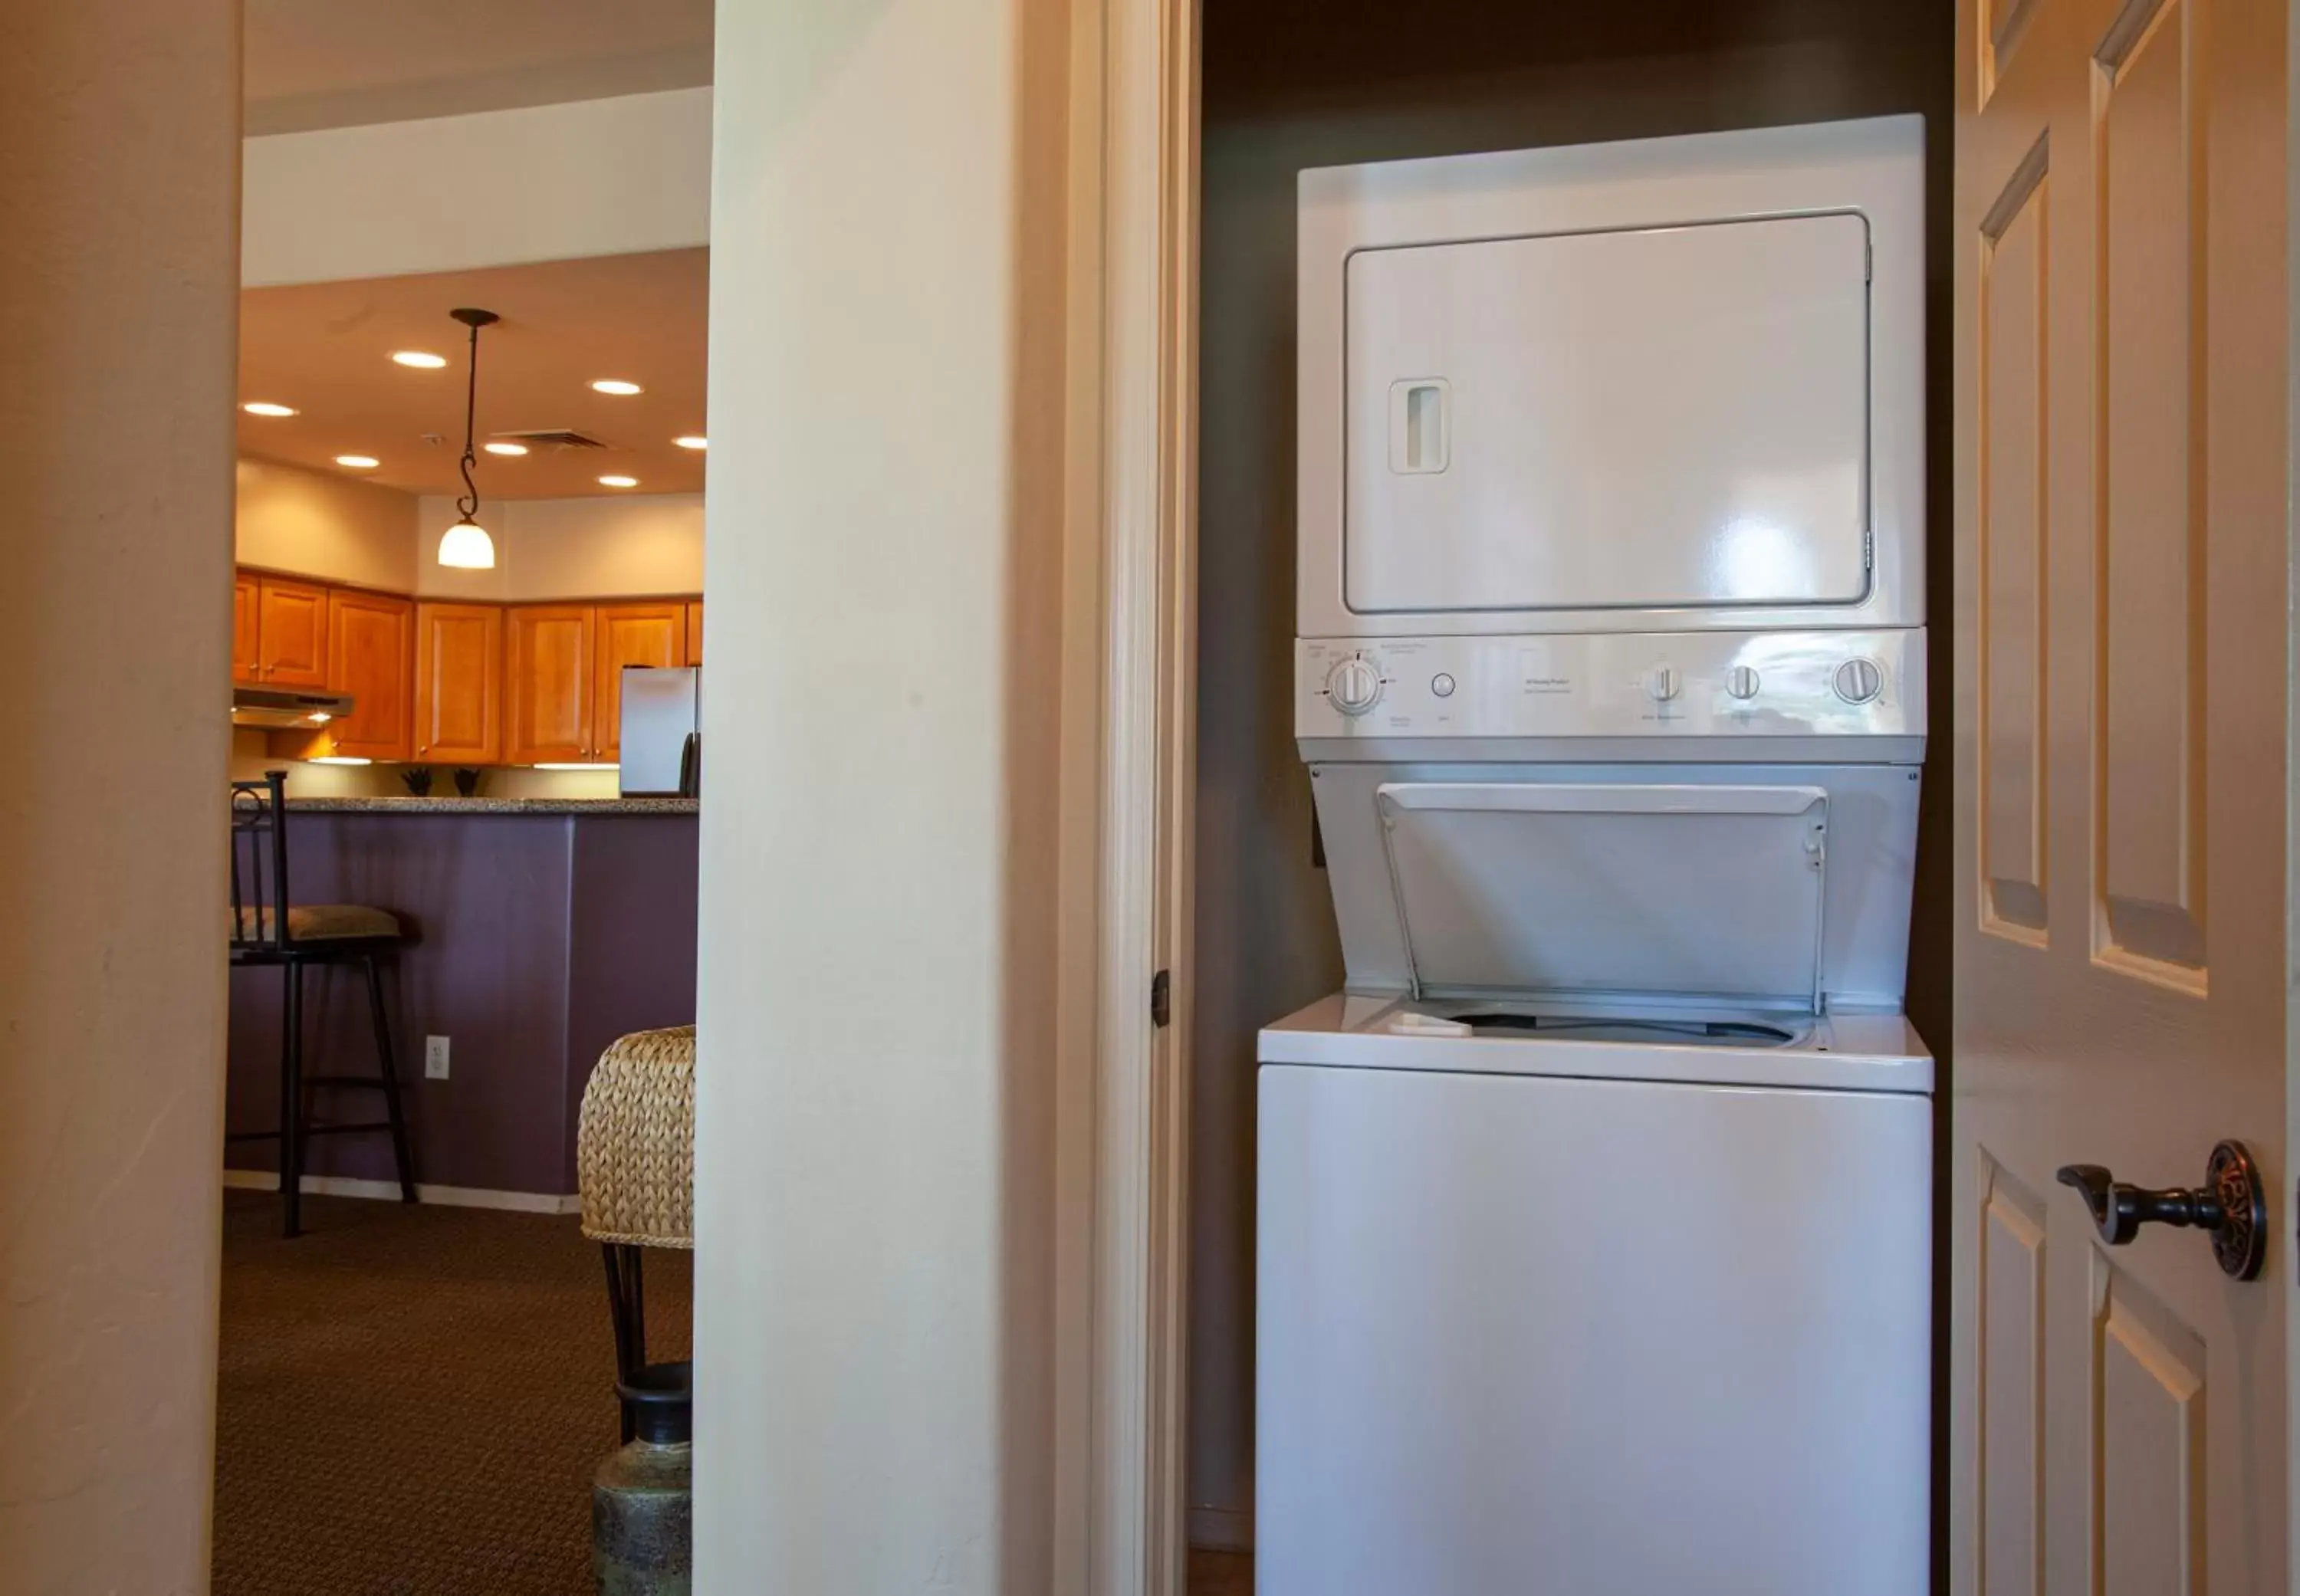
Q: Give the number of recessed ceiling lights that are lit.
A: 7